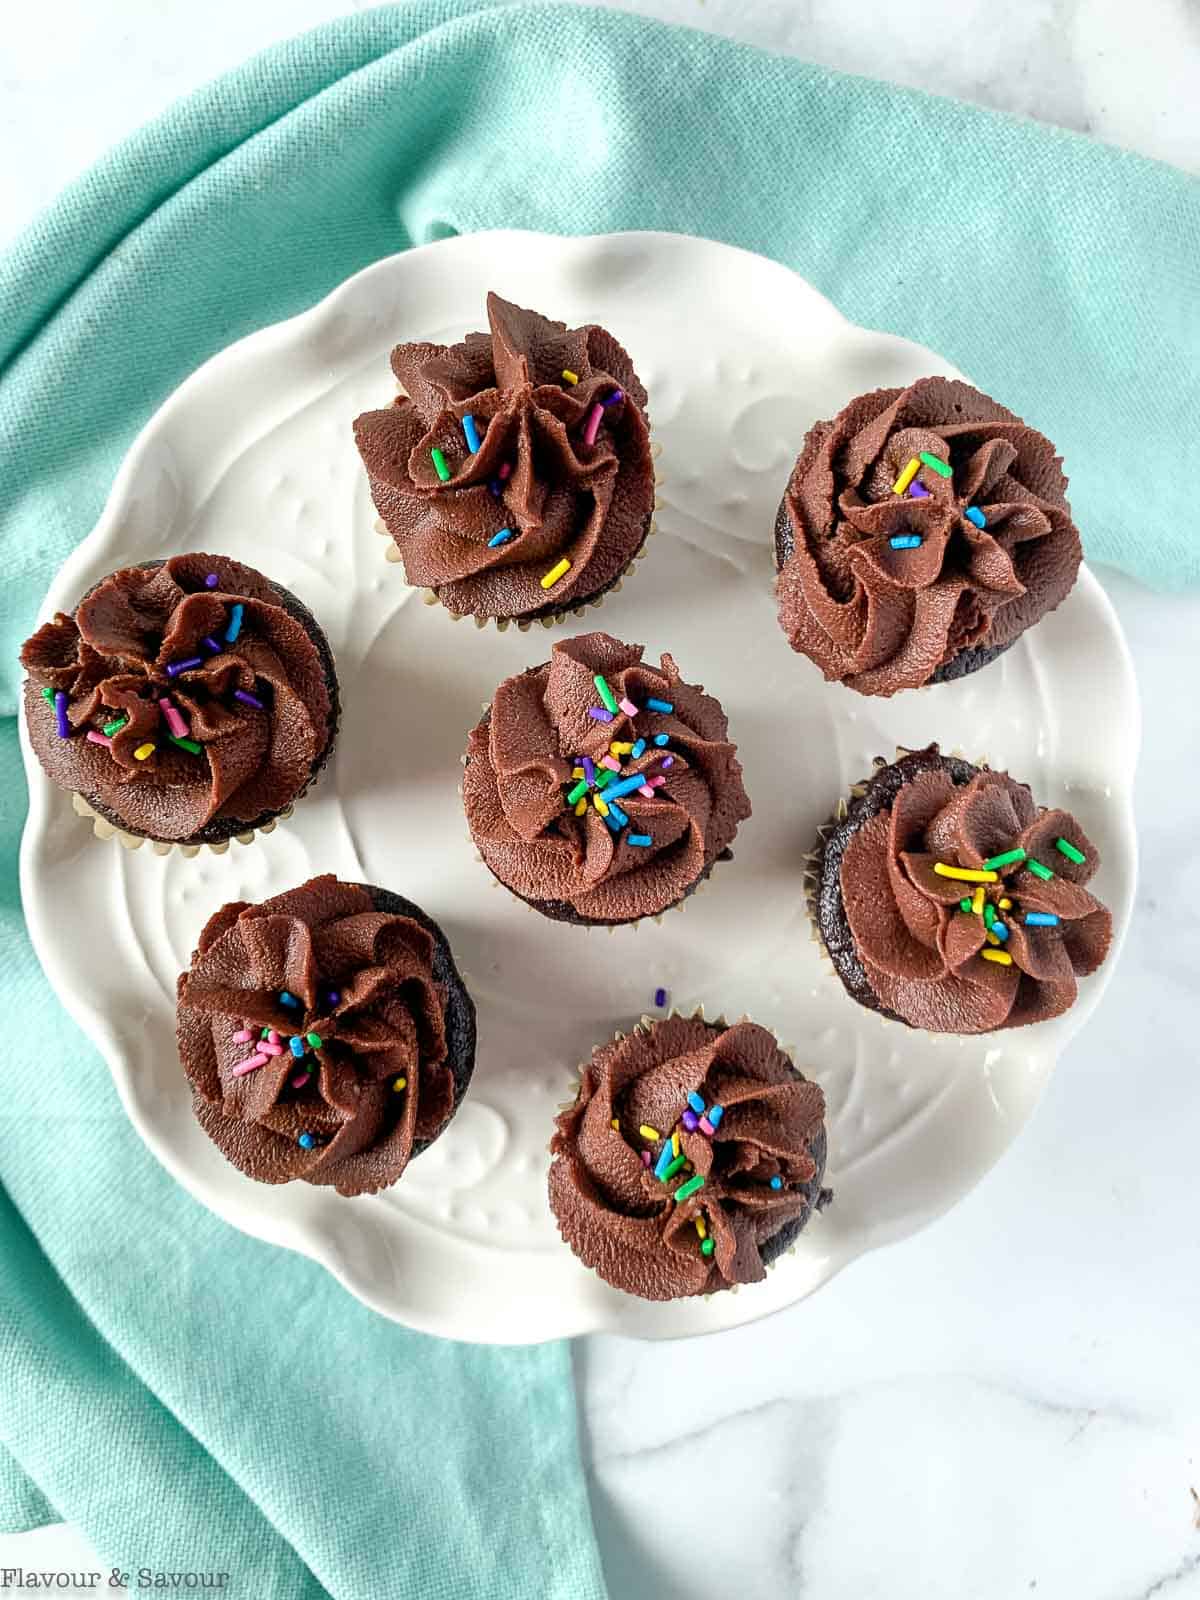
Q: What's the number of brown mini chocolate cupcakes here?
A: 7